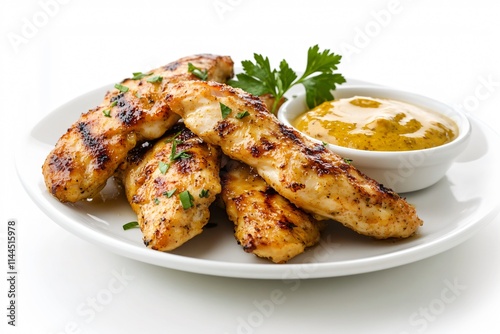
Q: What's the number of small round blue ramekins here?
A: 0